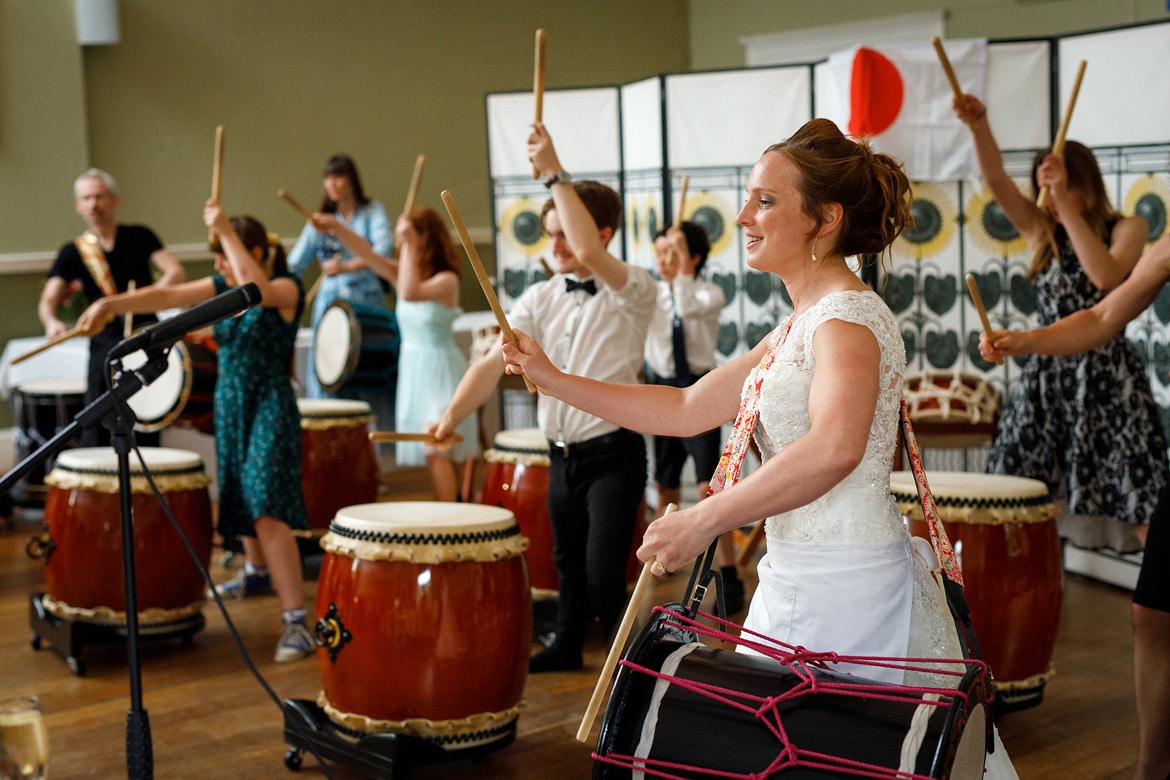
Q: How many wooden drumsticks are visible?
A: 15